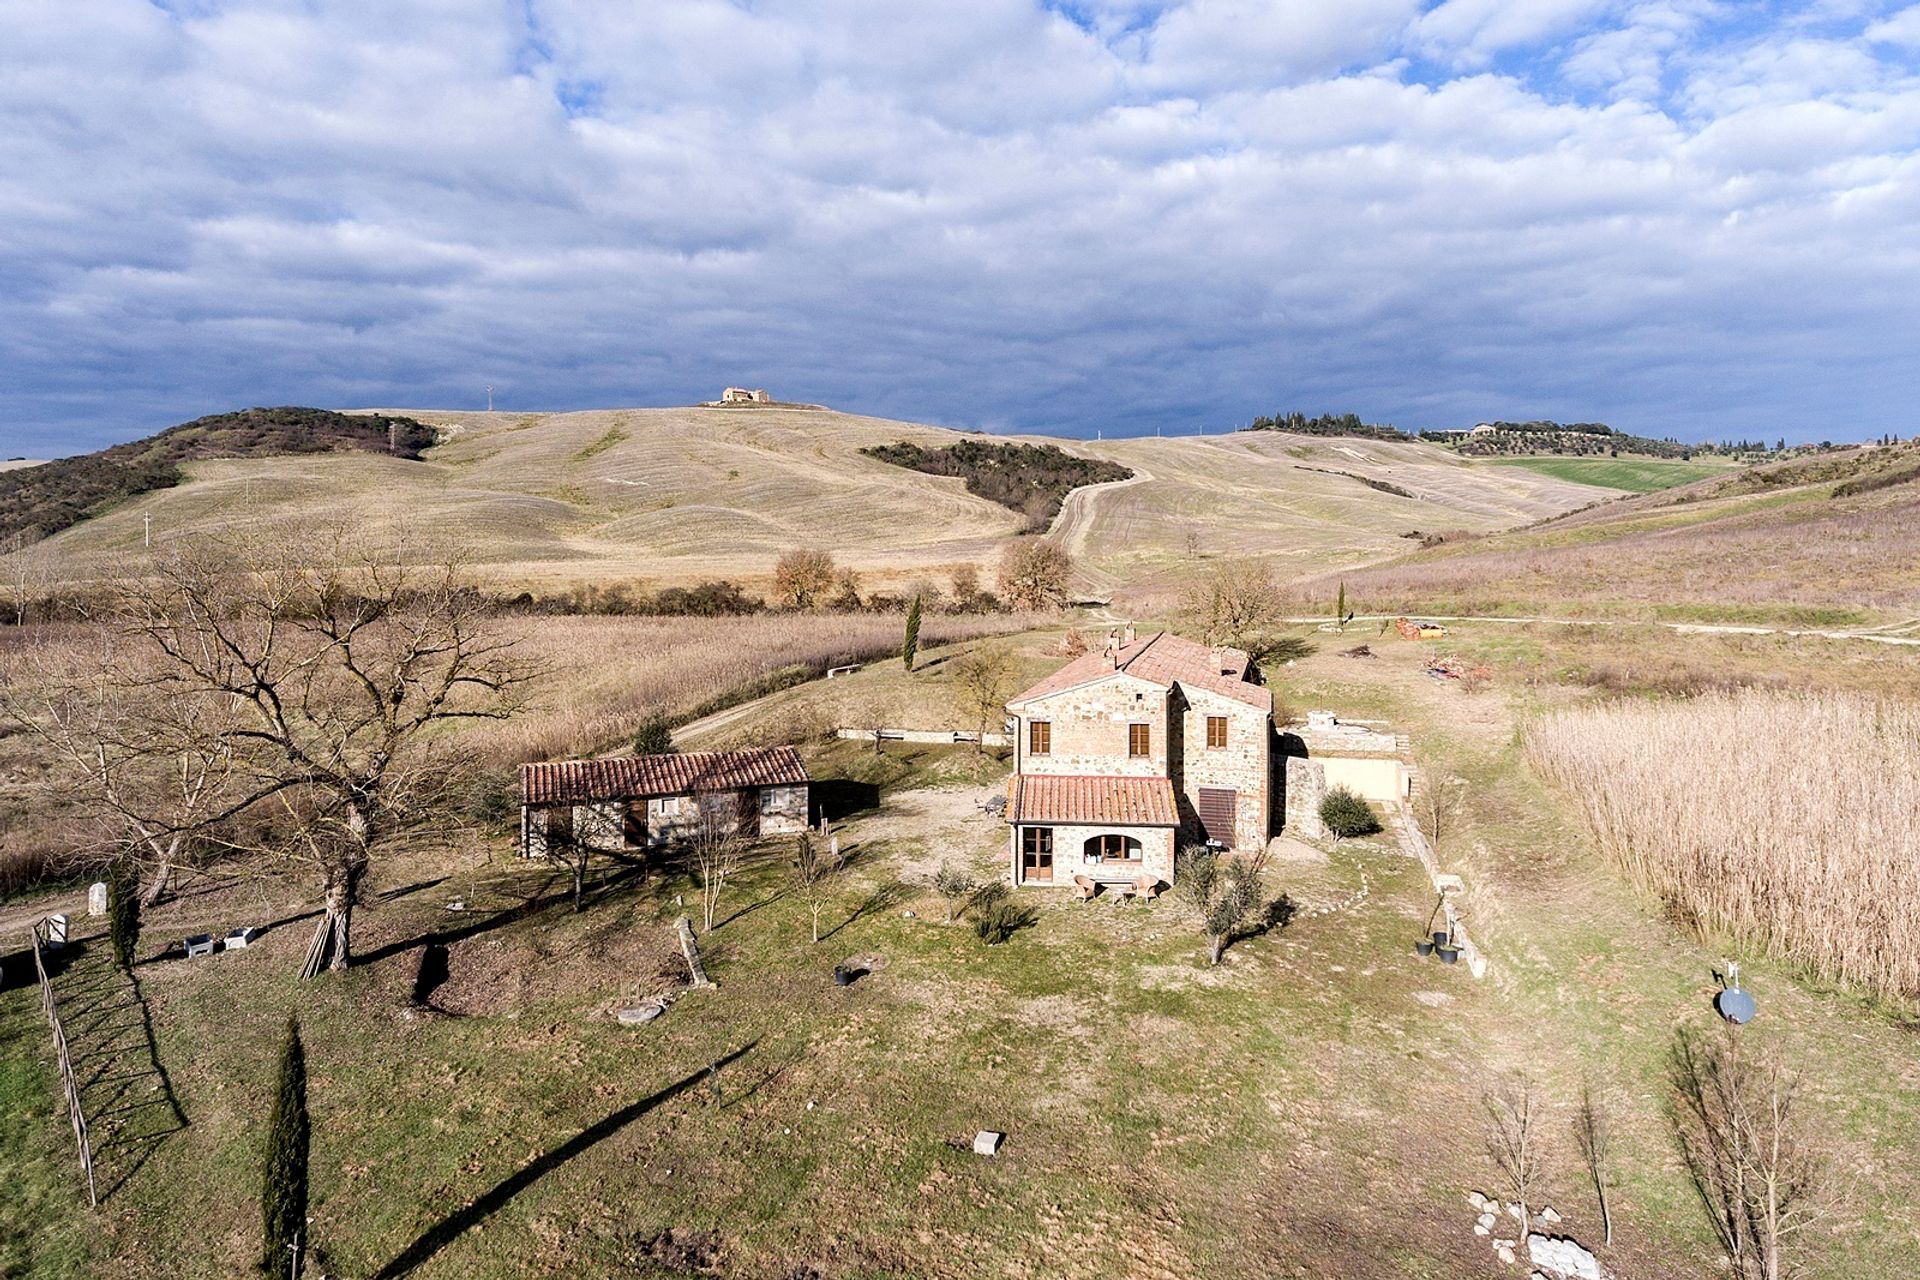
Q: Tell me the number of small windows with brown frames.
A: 3